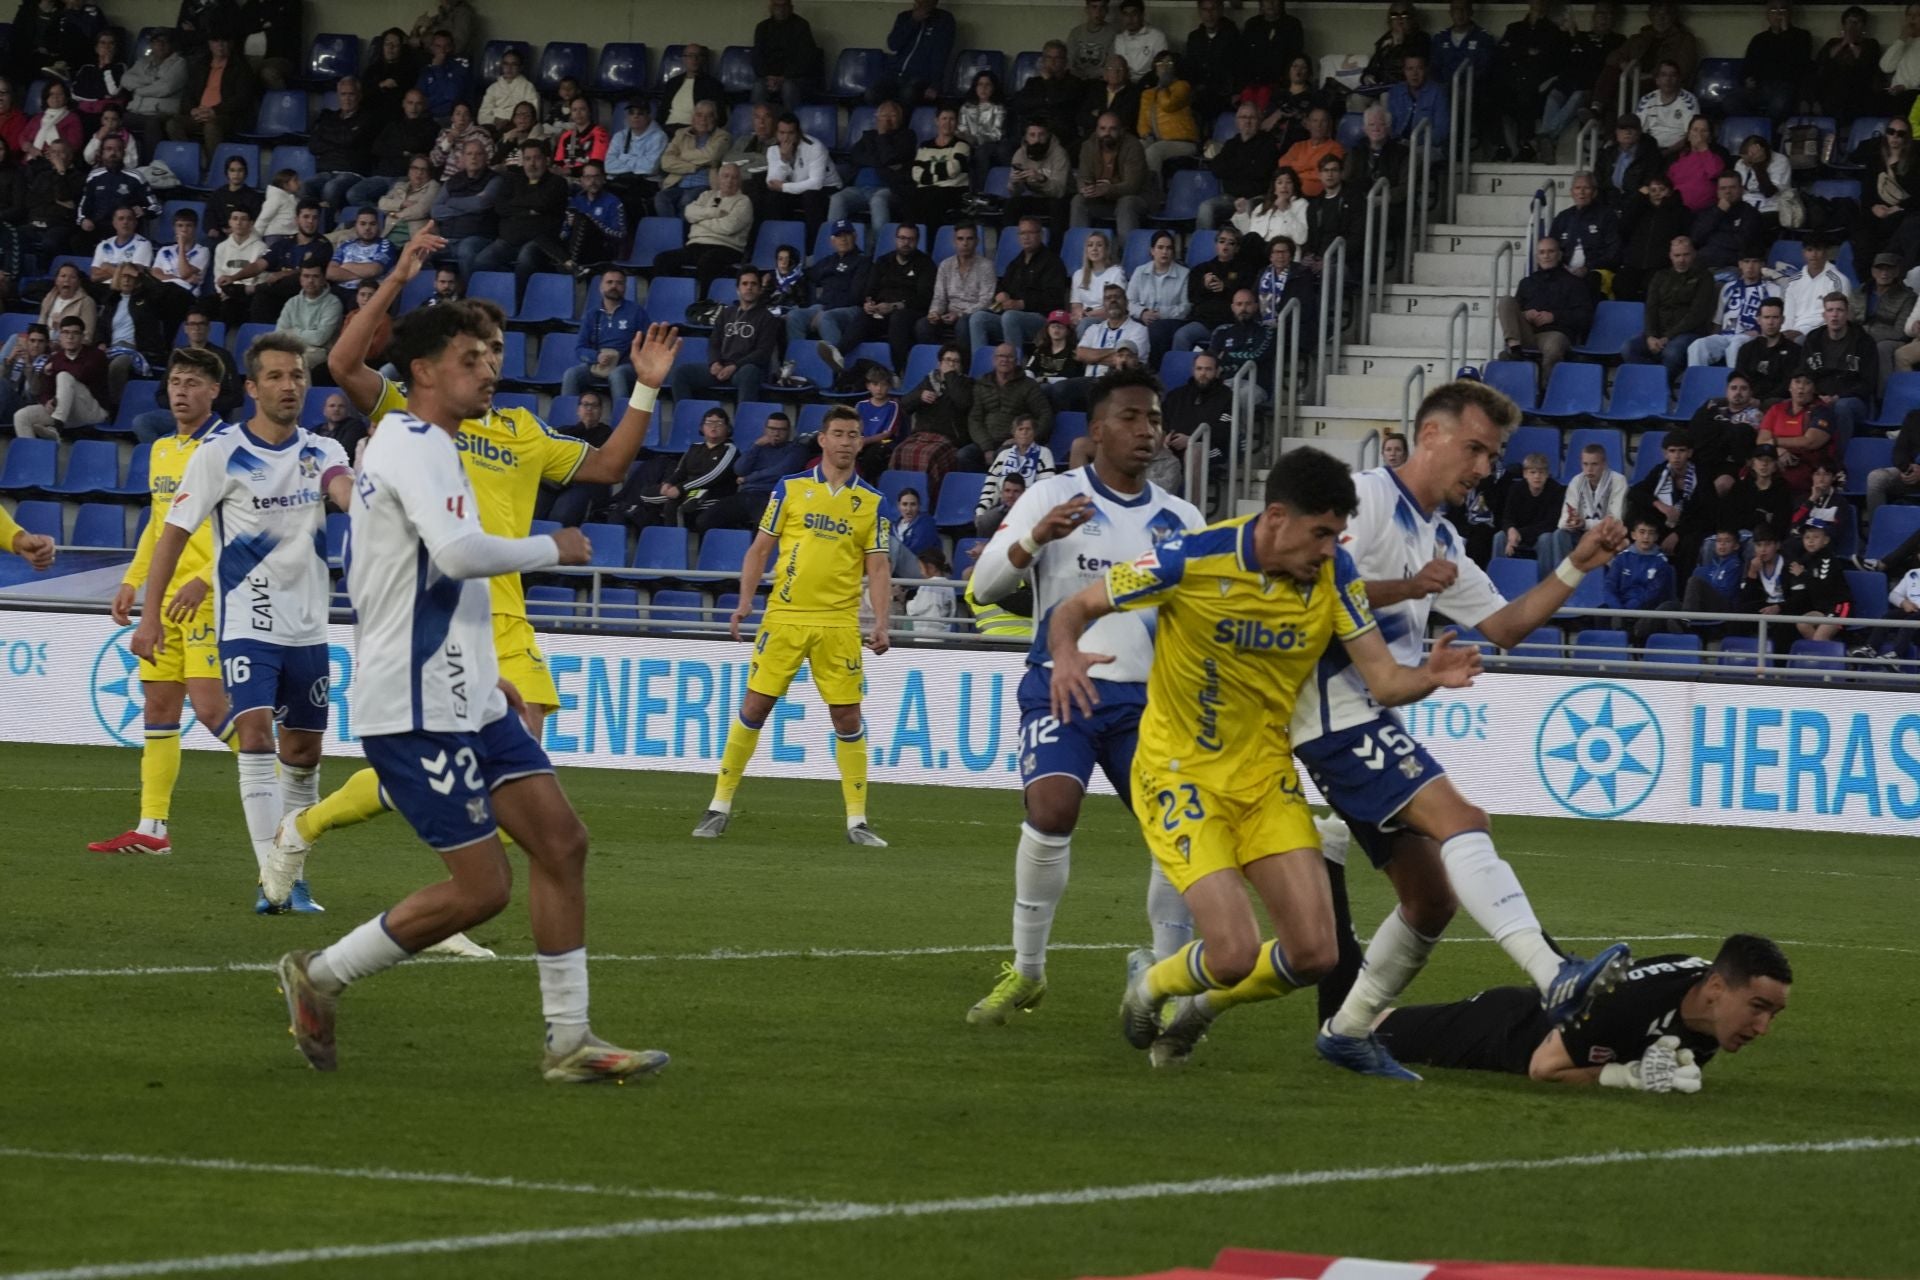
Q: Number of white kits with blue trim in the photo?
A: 4